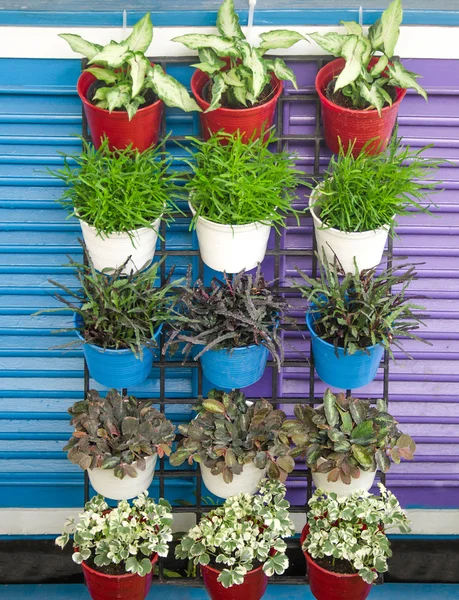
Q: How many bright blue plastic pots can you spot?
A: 3